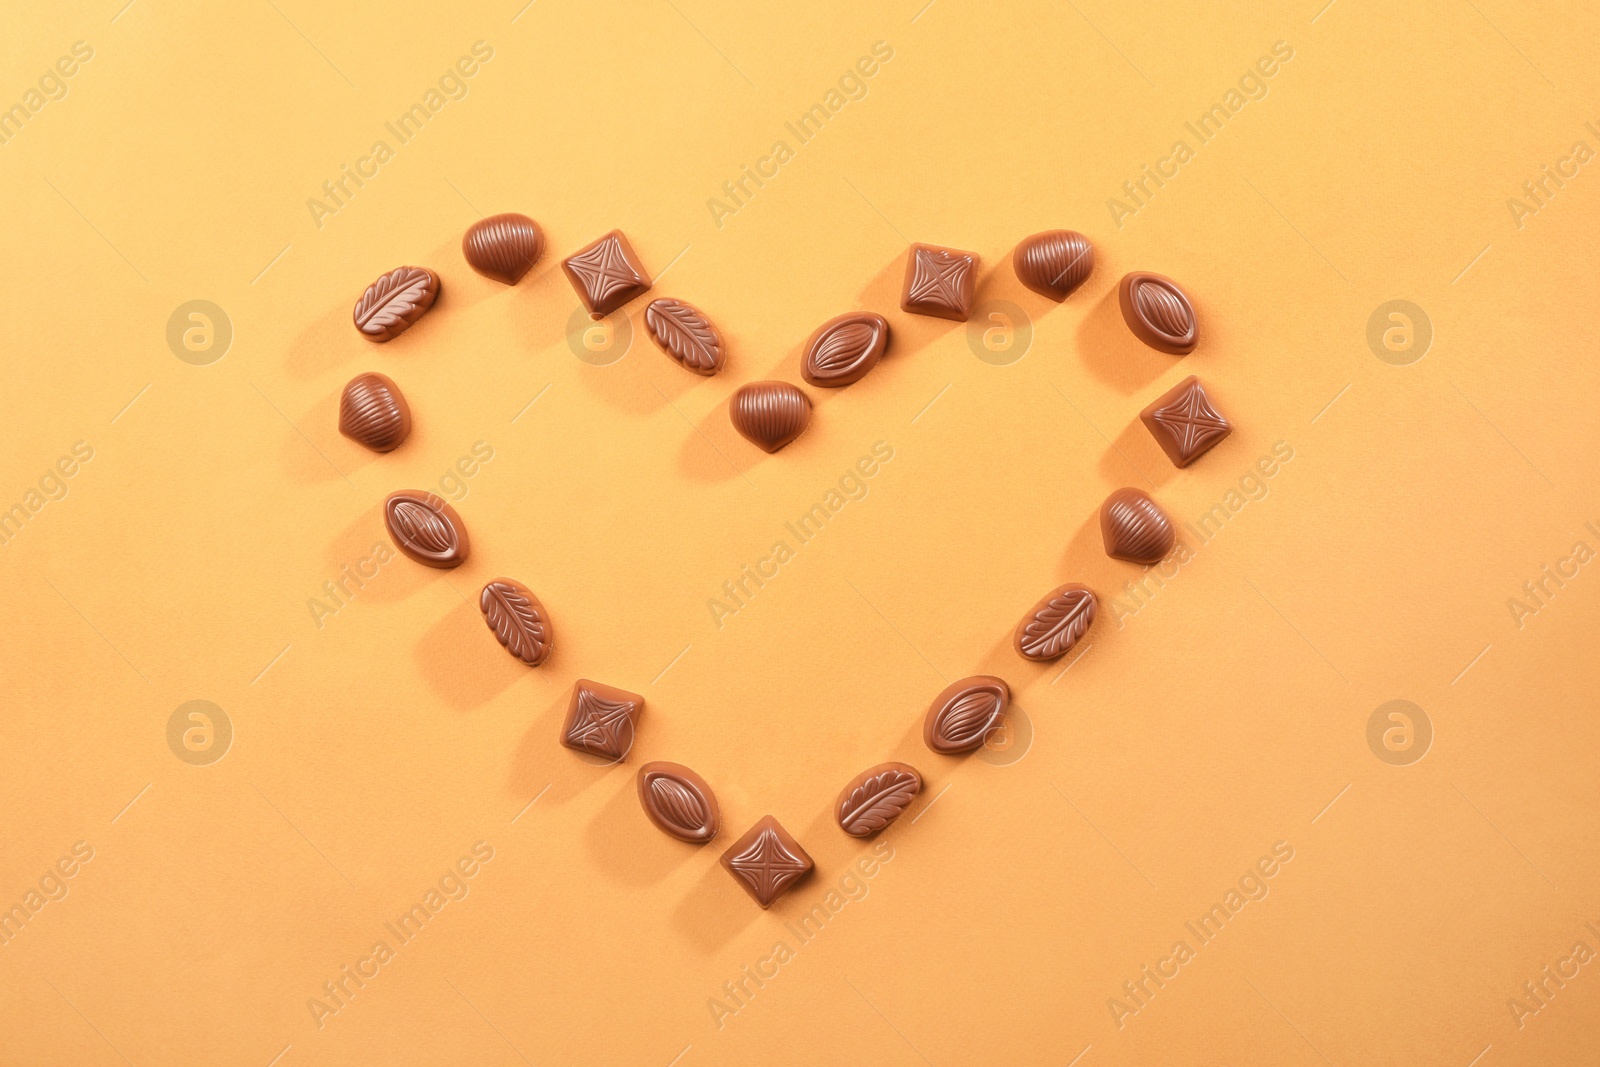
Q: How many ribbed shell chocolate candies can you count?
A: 5